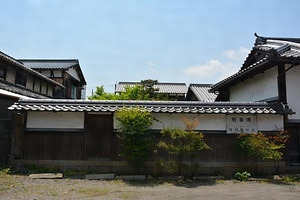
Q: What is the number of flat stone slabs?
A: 3